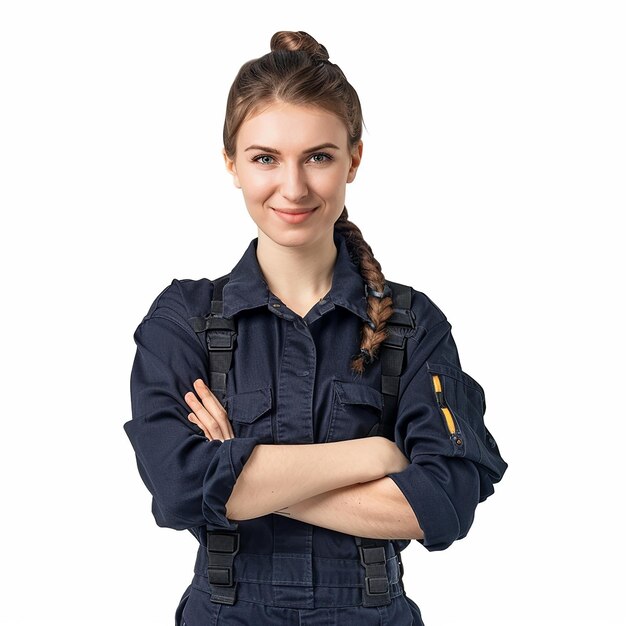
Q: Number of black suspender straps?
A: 2